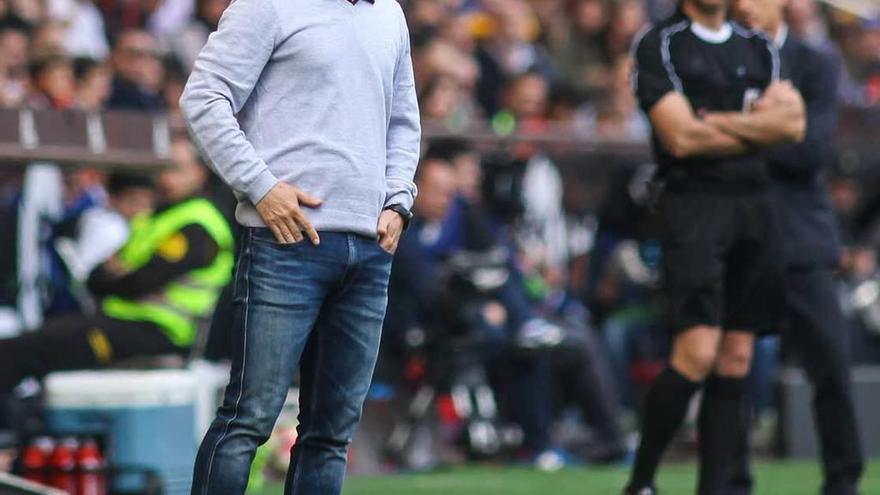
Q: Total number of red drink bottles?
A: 3